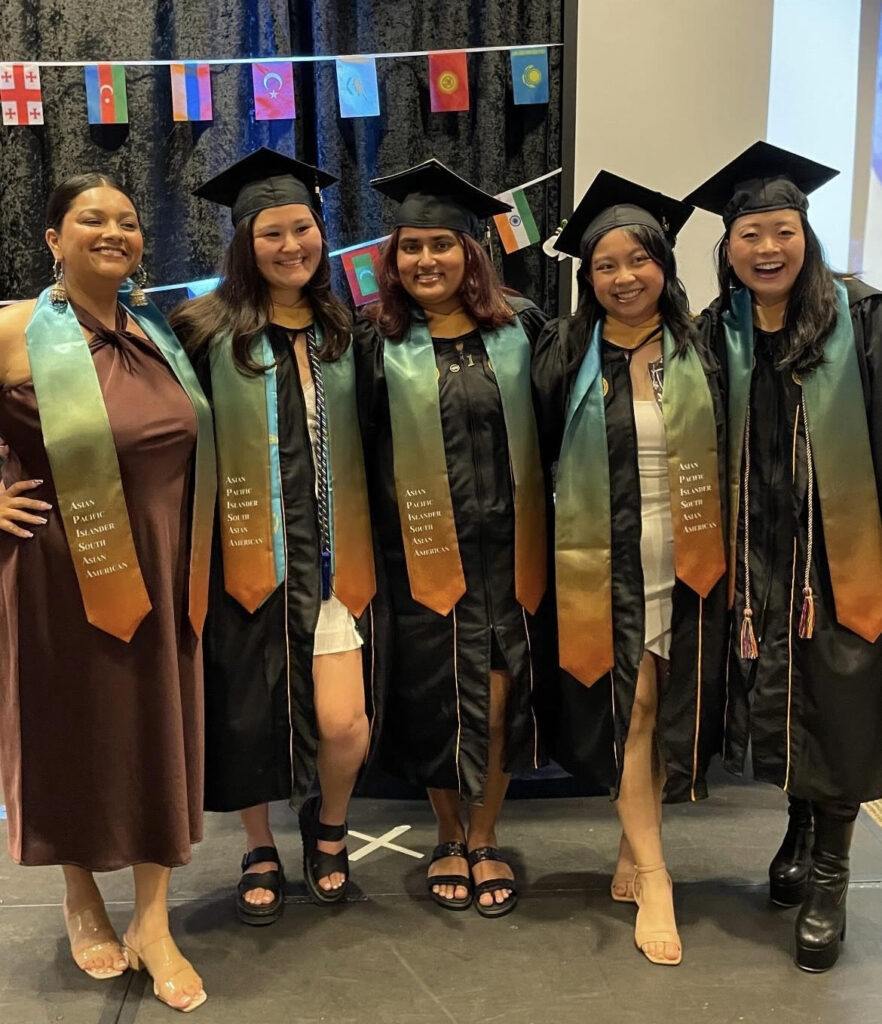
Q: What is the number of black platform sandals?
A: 2